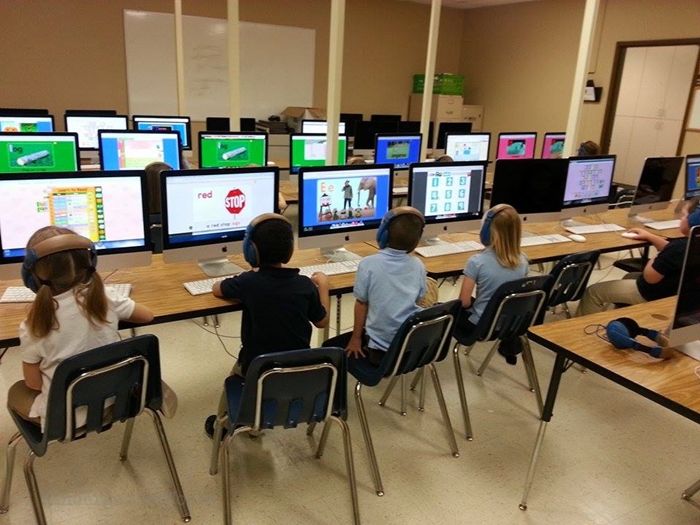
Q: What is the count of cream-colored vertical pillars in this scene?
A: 5